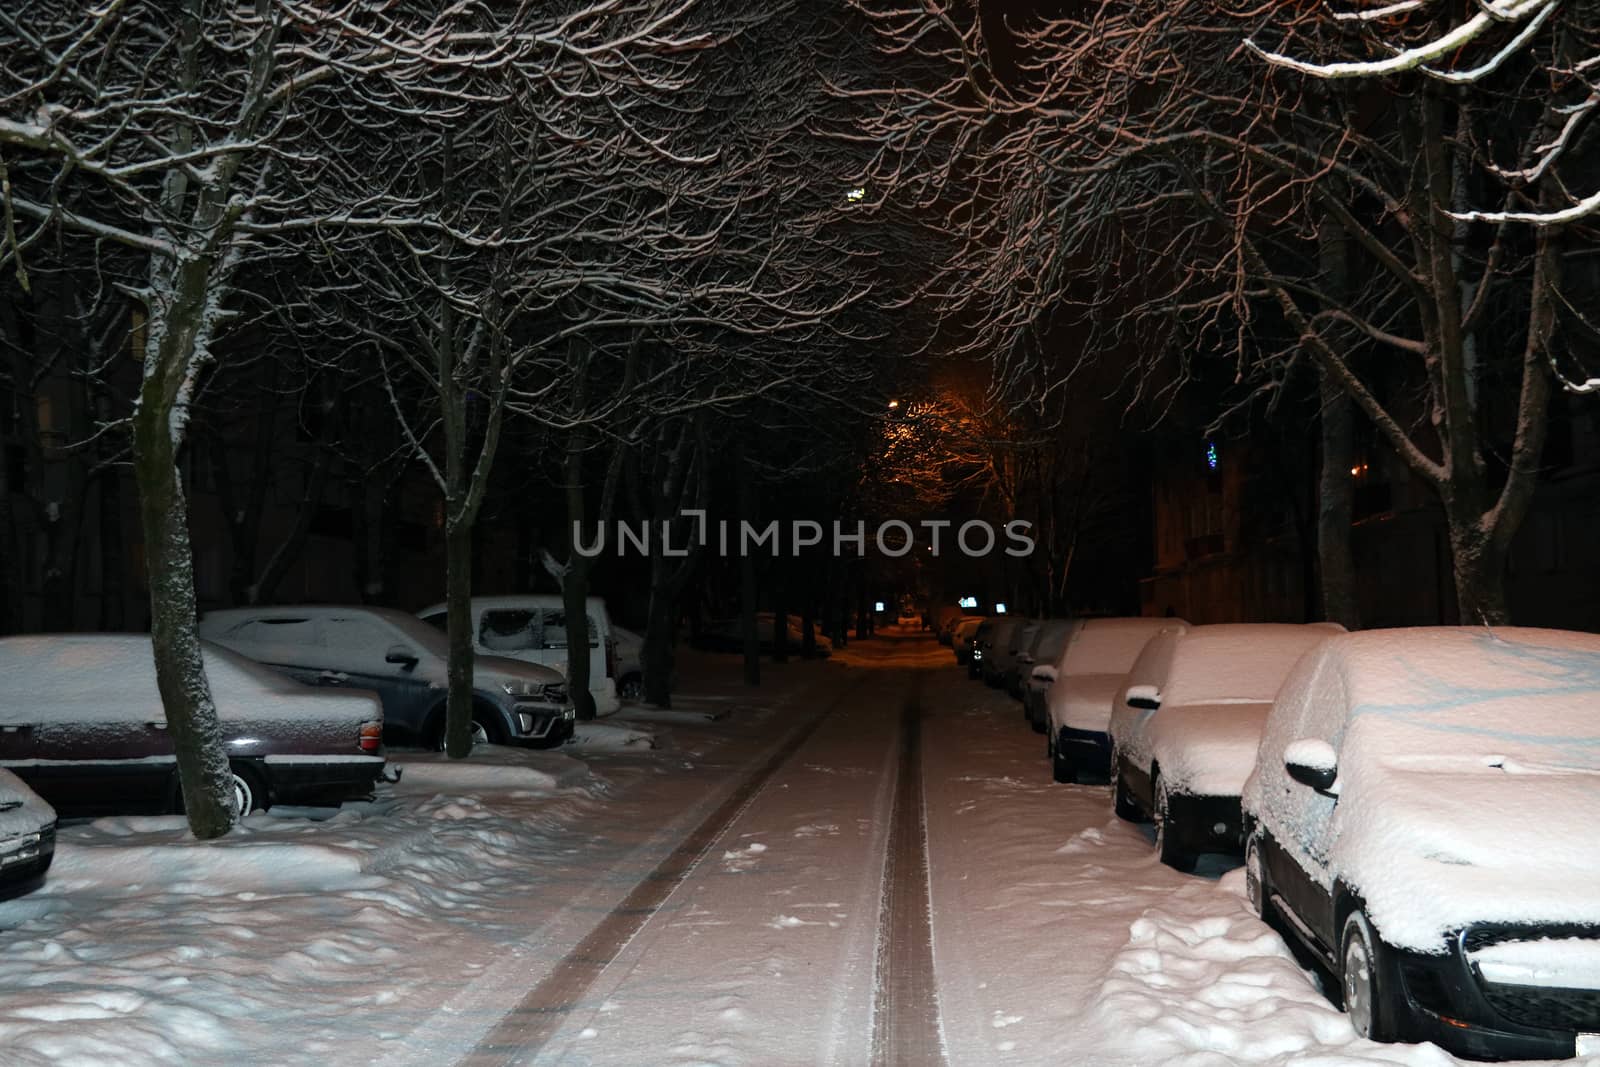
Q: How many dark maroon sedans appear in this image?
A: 1